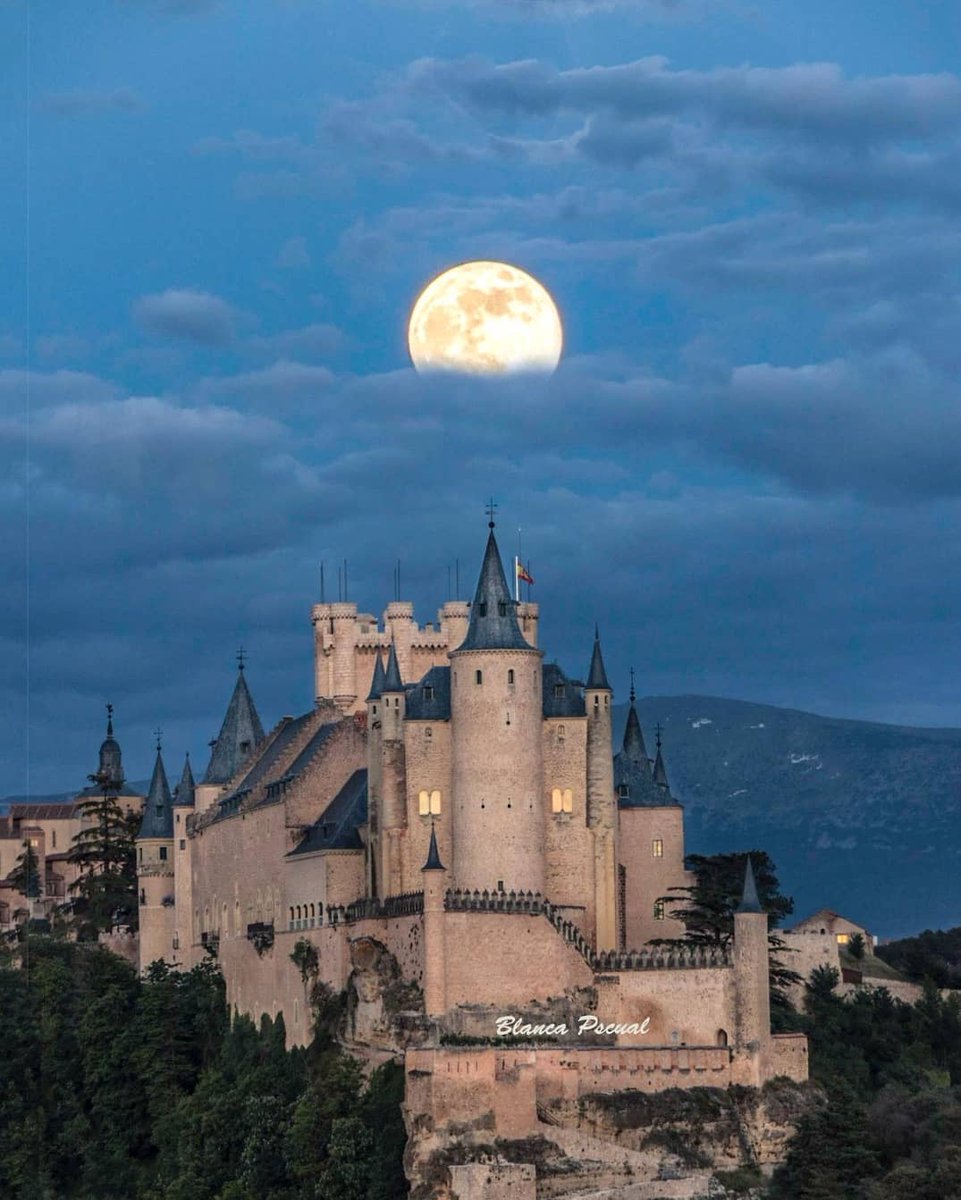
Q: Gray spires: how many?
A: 12